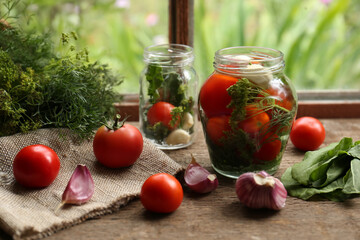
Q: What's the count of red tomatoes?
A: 10